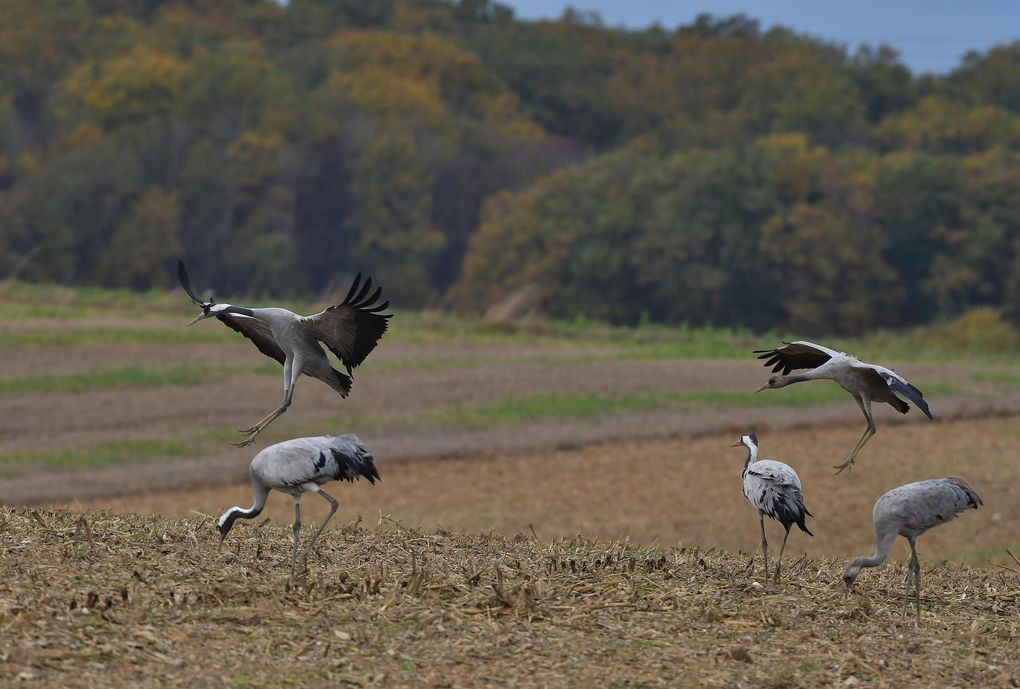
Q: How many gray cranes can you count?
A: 5